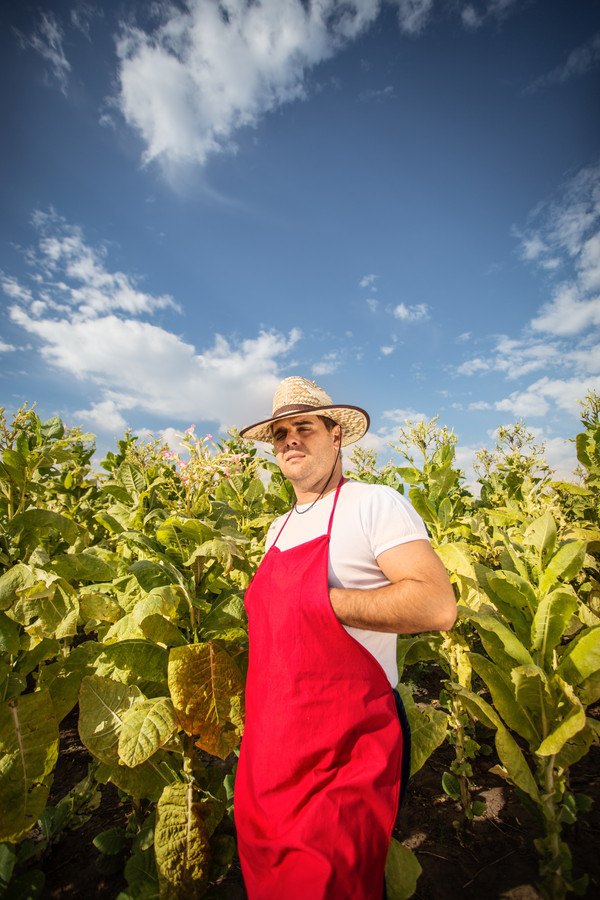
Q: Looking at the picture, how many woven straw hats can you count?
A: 1